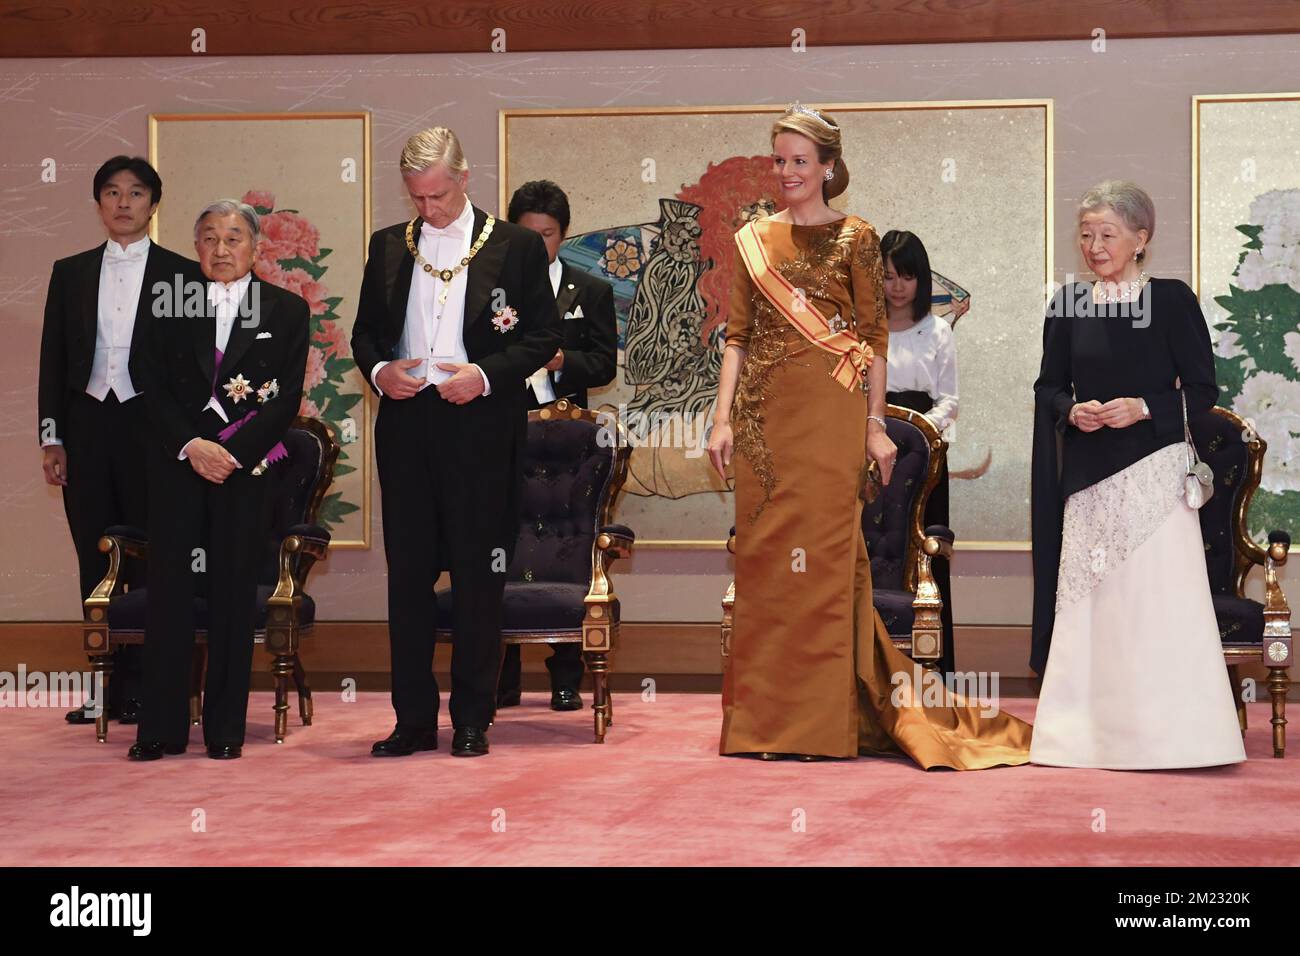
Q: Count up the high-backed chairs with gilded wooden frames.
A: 4